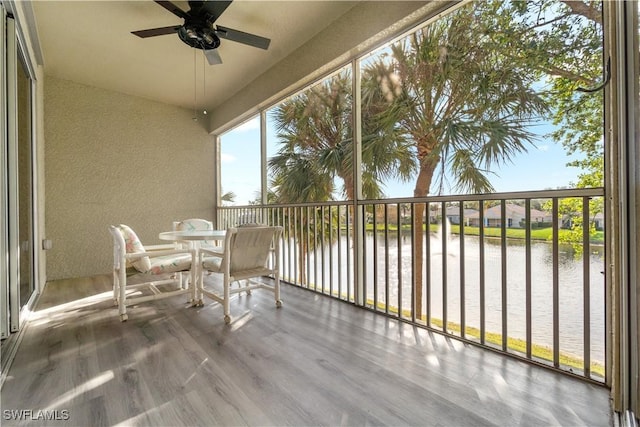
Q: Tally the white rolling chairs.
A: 3